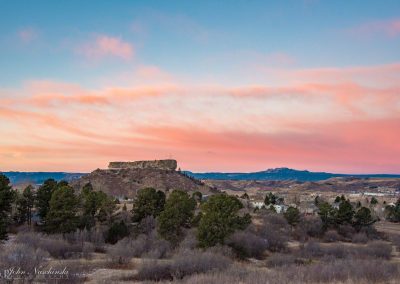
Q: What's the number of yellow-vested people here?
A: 0